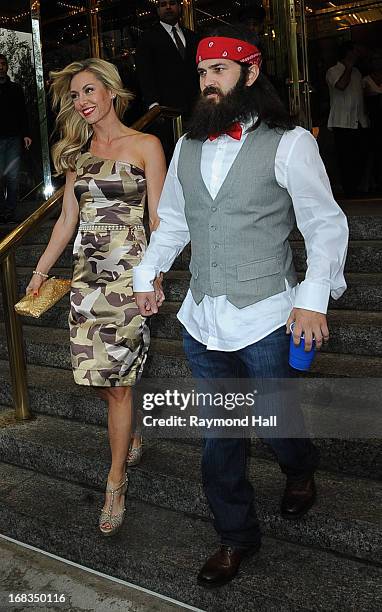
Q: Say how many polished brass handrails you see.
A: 1